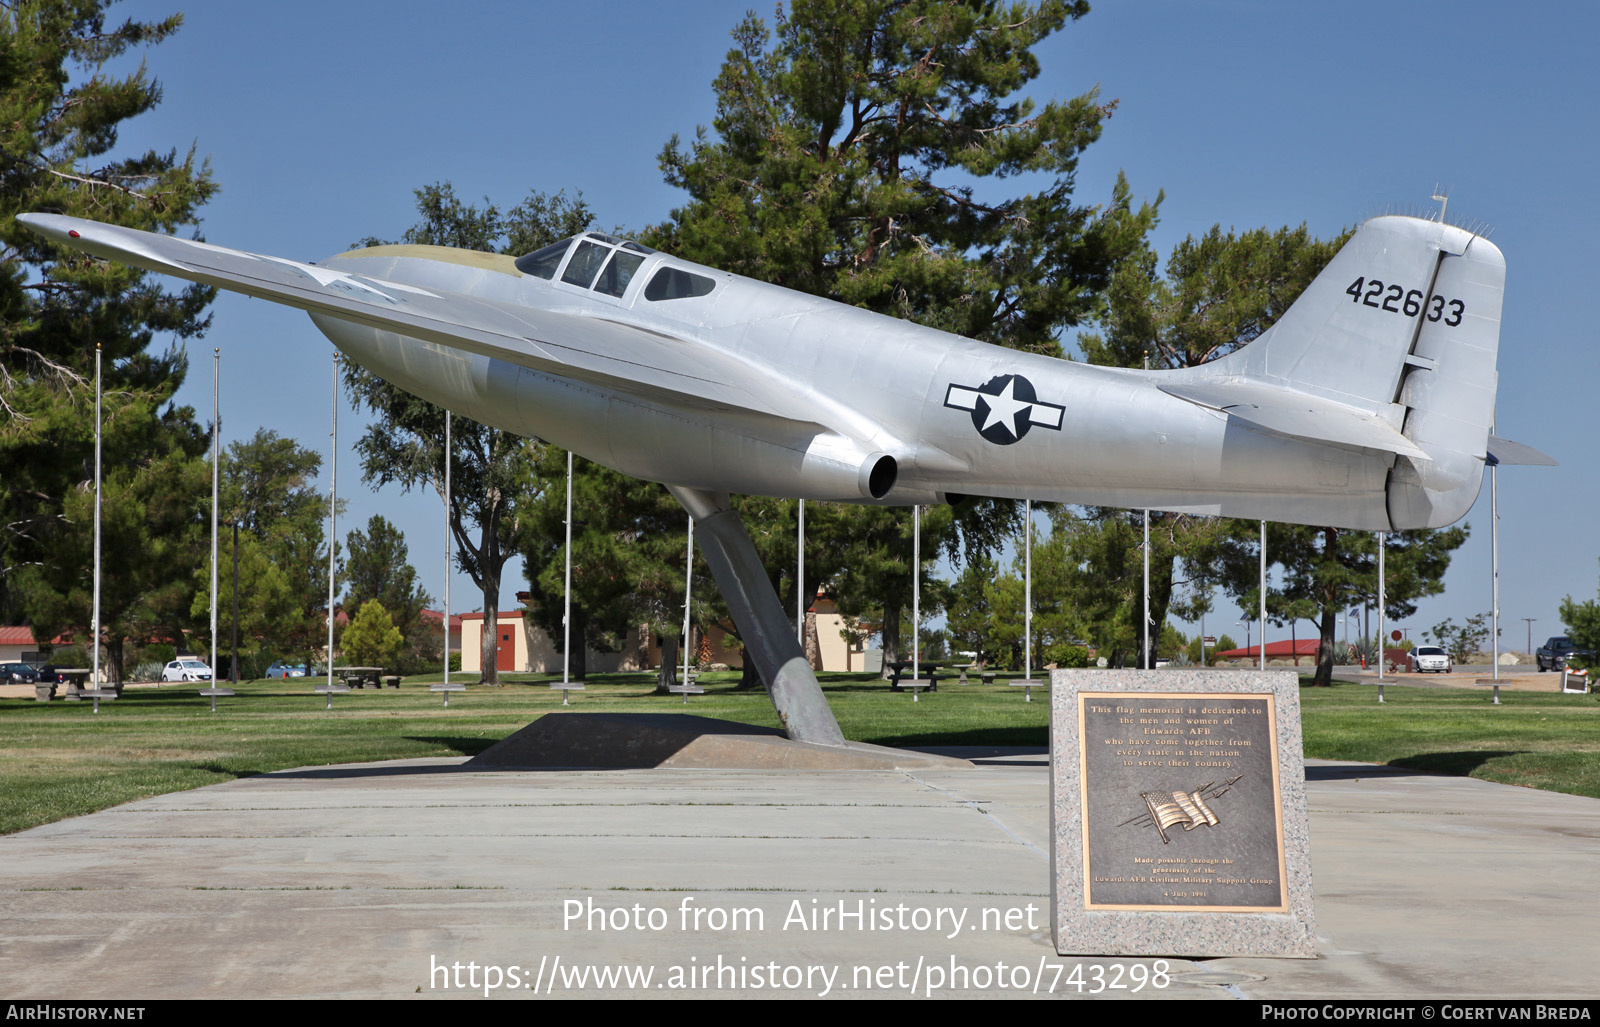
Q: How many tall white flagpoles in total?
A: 13